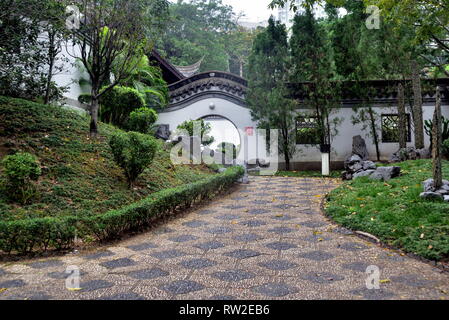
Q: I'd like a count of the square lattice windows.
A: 2